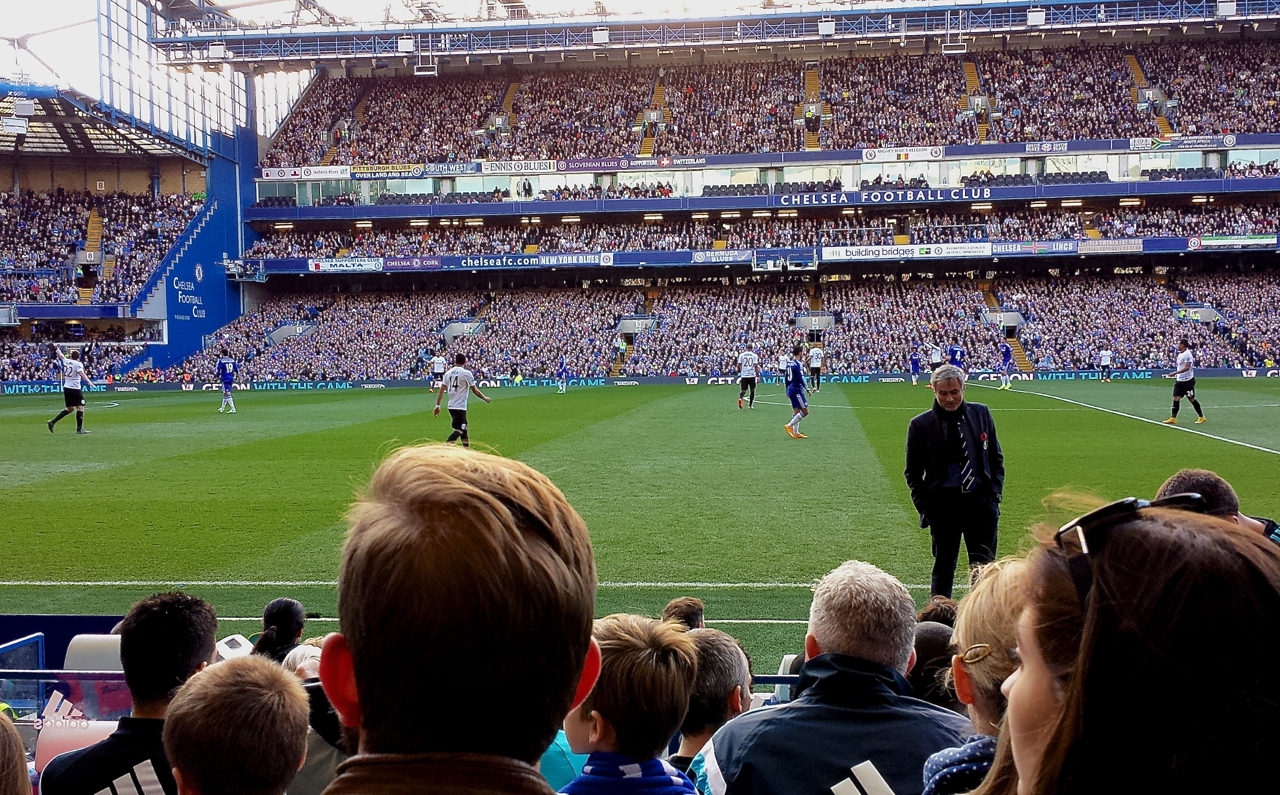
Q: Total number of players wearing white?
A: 9